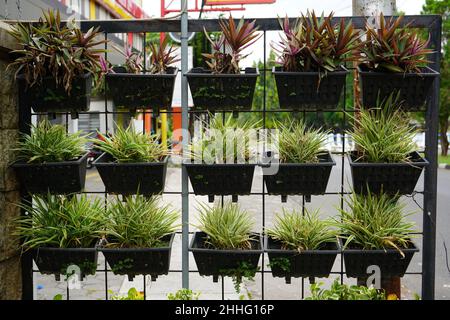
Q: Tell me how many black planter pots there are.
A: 15